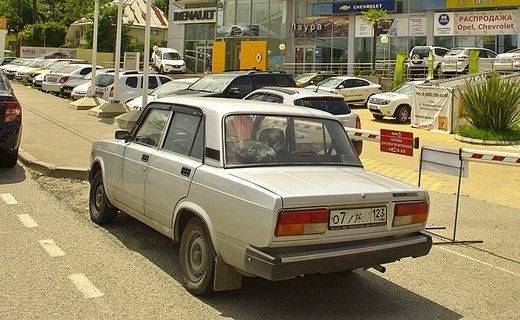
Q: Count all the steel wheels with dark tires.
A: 2